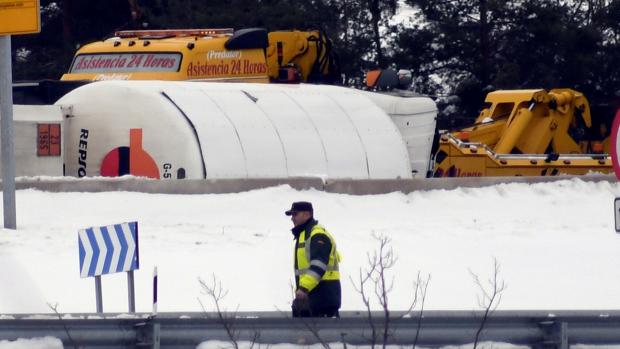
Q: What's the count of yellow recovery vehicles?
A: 2